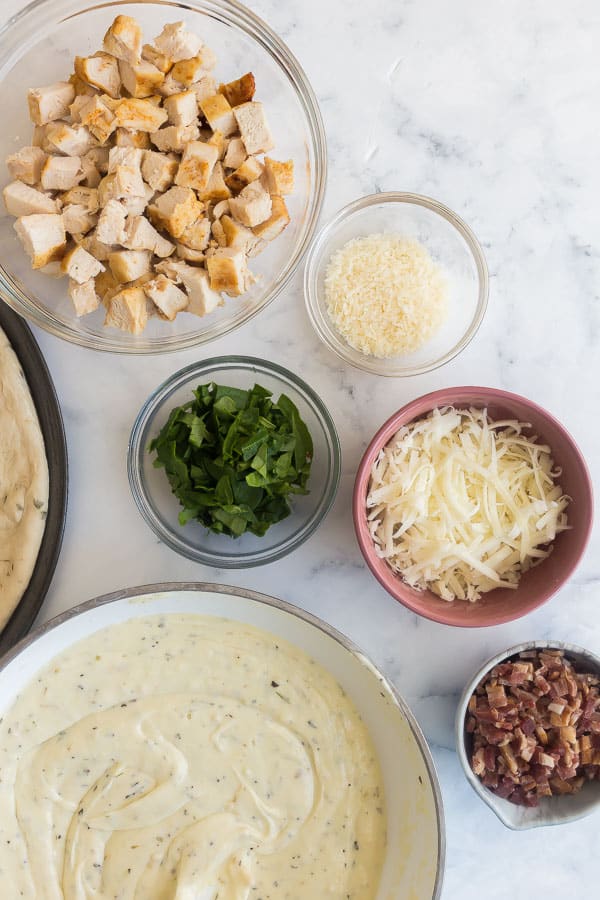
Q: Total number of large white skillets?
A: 1